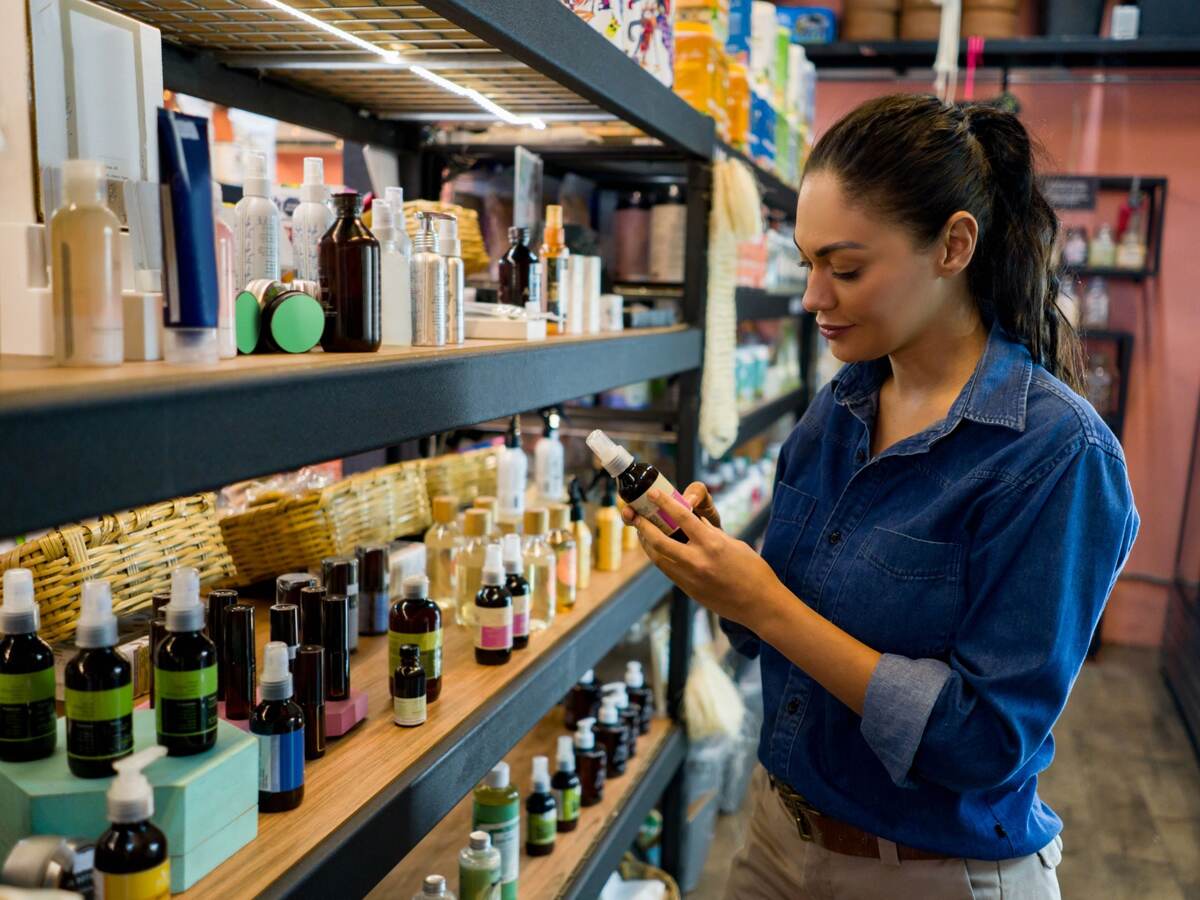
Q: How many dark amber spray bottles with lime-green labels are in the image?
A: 5